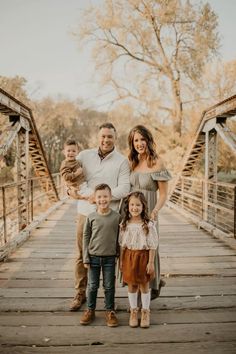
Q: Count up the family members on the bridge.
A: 5